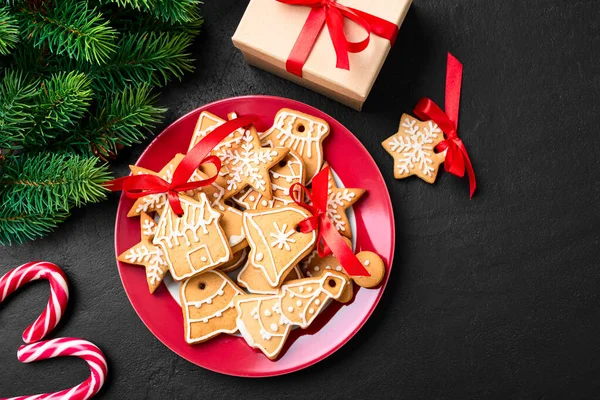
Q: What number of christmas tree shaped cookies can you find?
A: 1